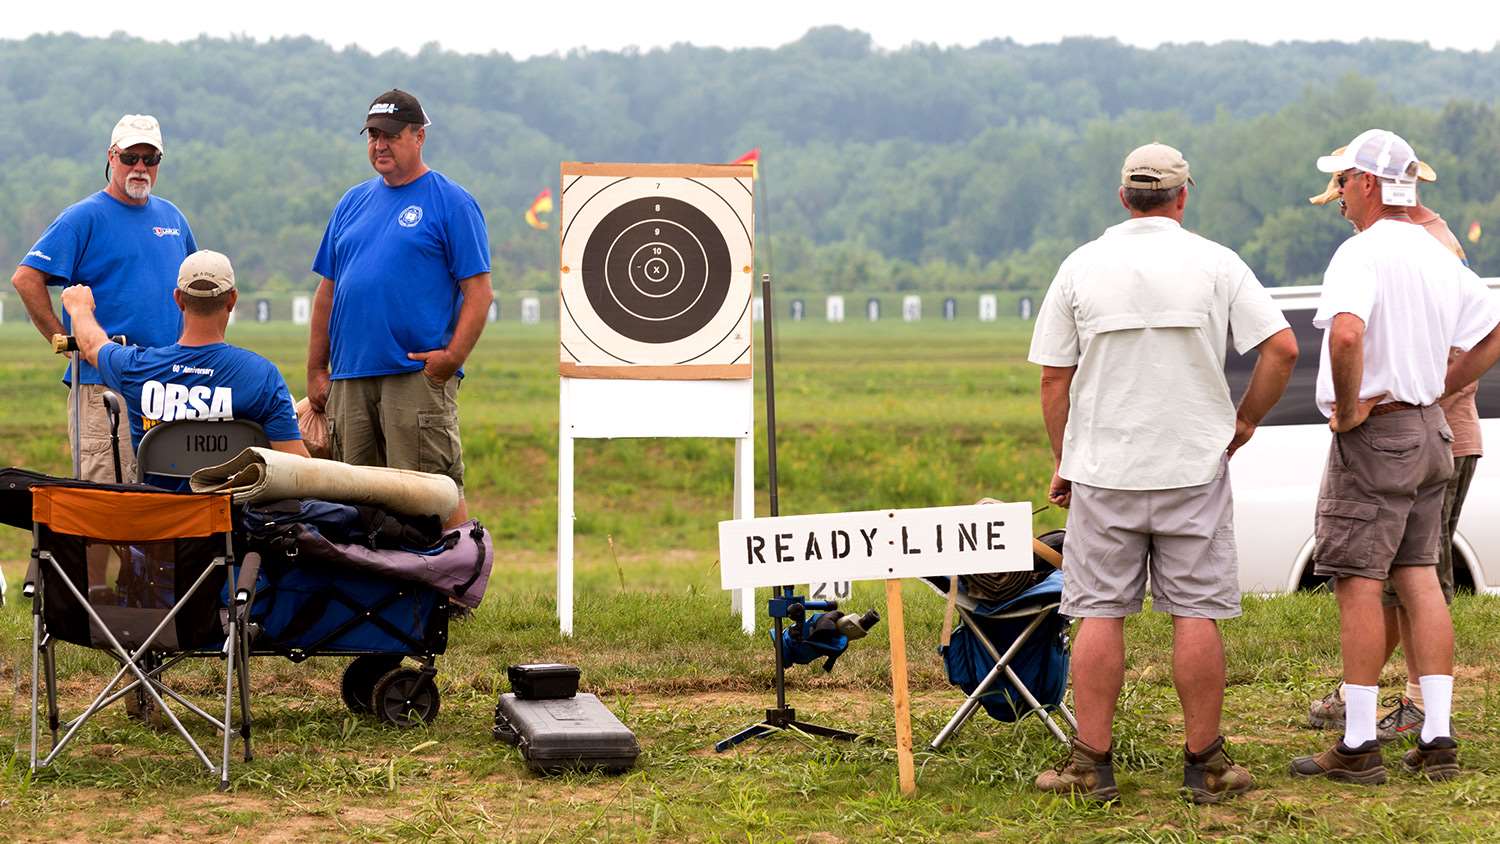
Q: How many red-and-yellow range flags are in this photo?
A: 3